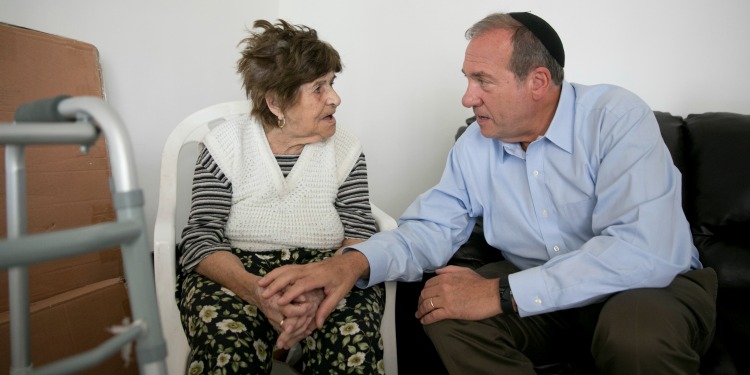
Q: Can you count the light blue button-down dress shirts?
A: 1